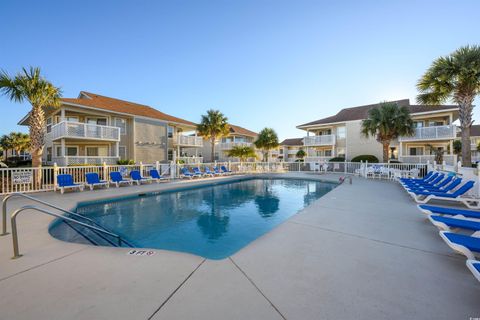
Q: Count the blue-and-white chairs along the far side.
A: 10